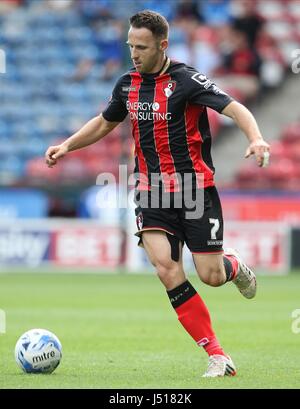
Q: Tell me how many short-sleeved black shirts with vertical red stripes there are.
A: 1